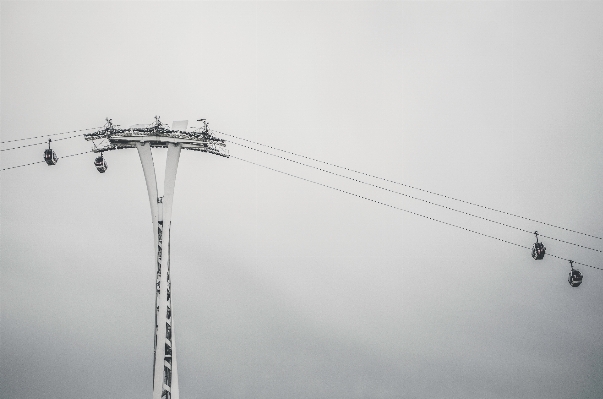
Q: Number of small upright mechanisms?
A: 3